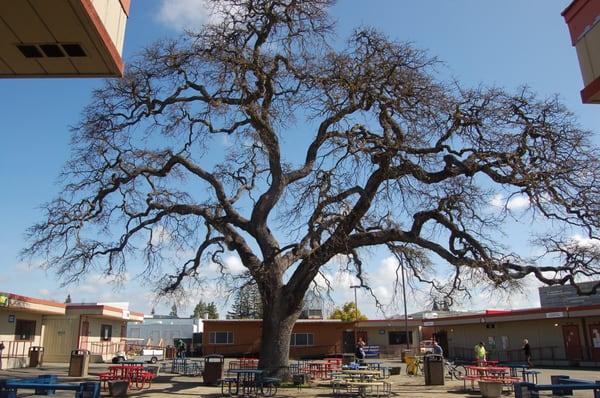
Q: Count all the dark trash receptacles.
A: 4